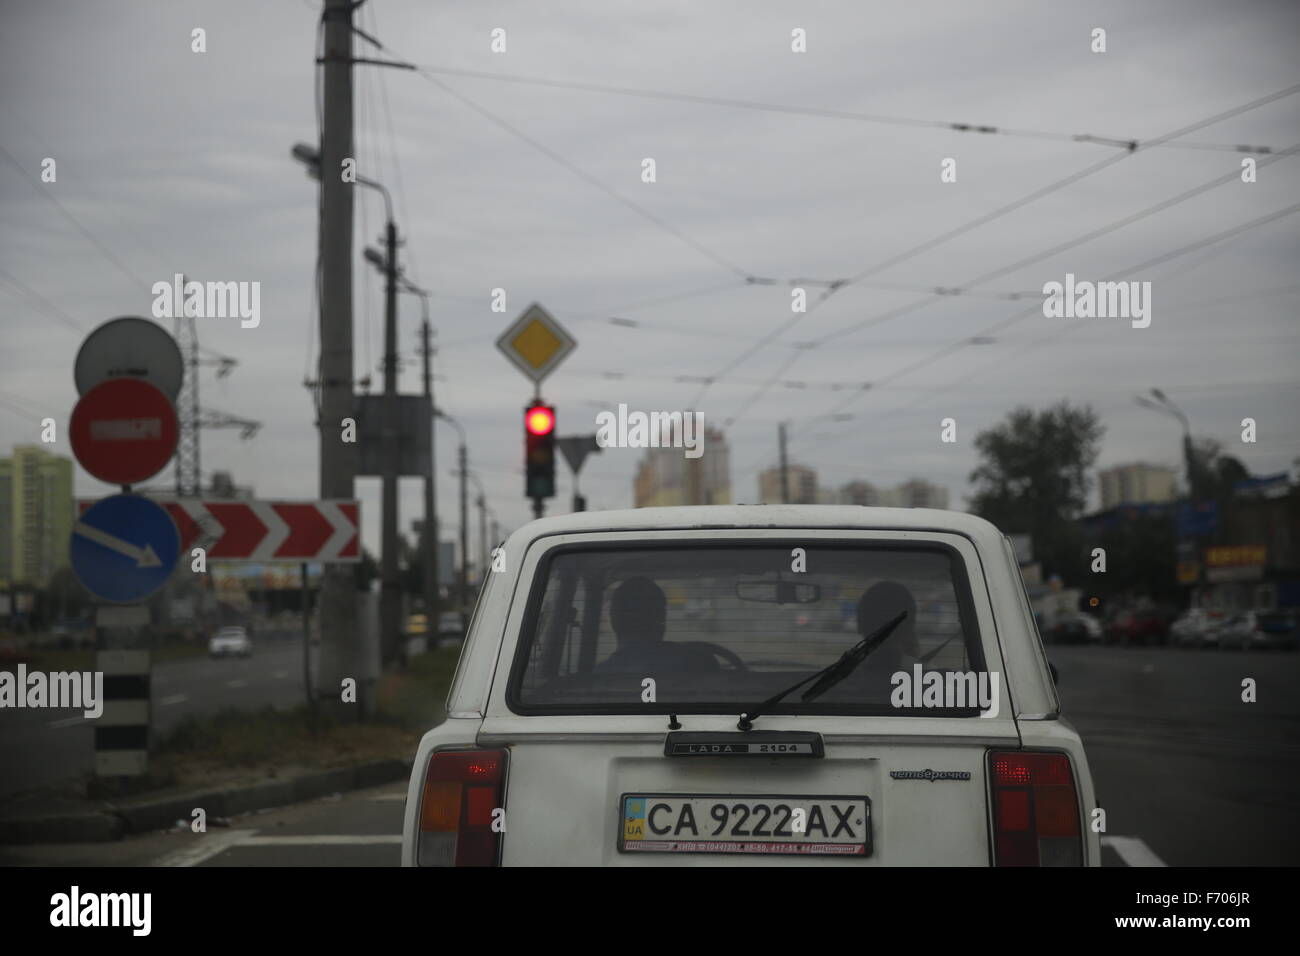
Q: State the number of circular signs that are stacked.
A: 3